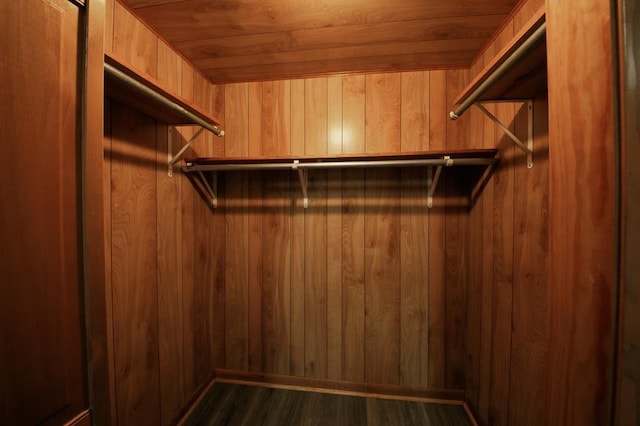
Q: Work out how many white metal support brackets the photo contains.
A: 5